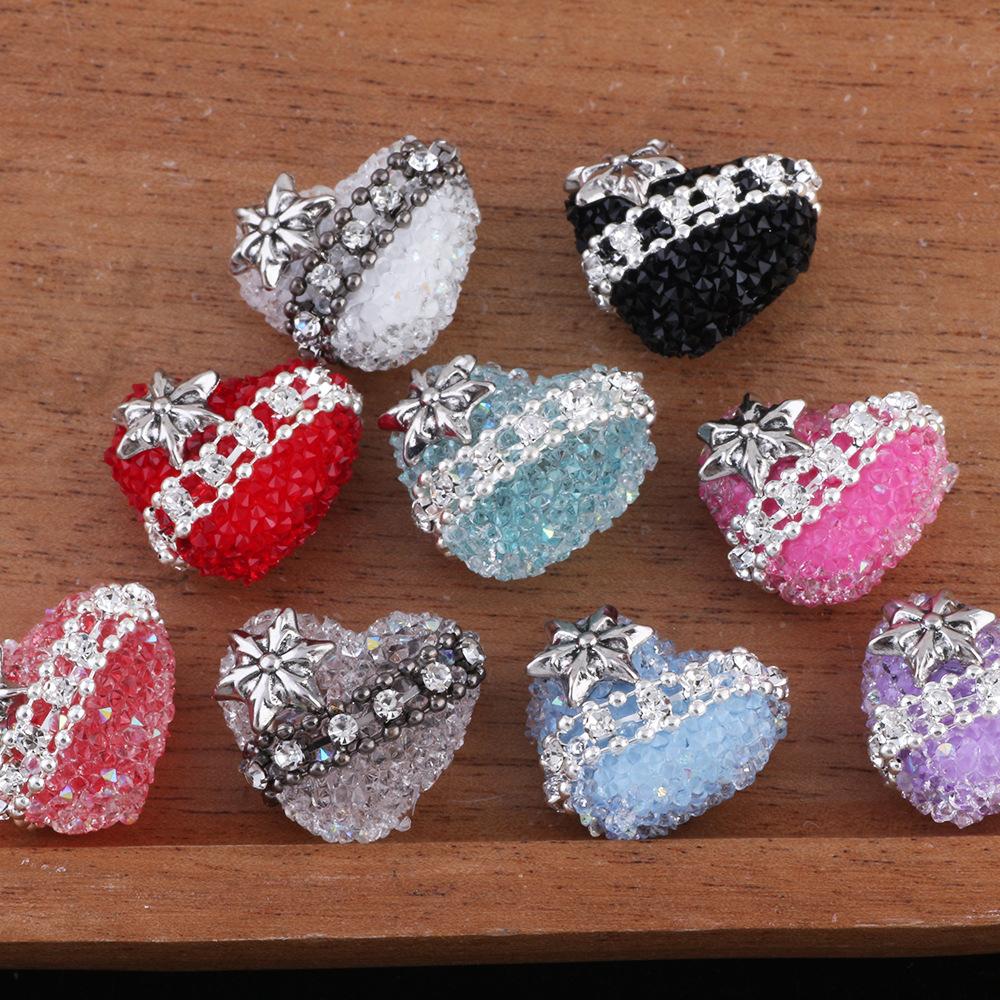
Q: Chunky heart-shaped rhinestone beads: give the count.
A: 9